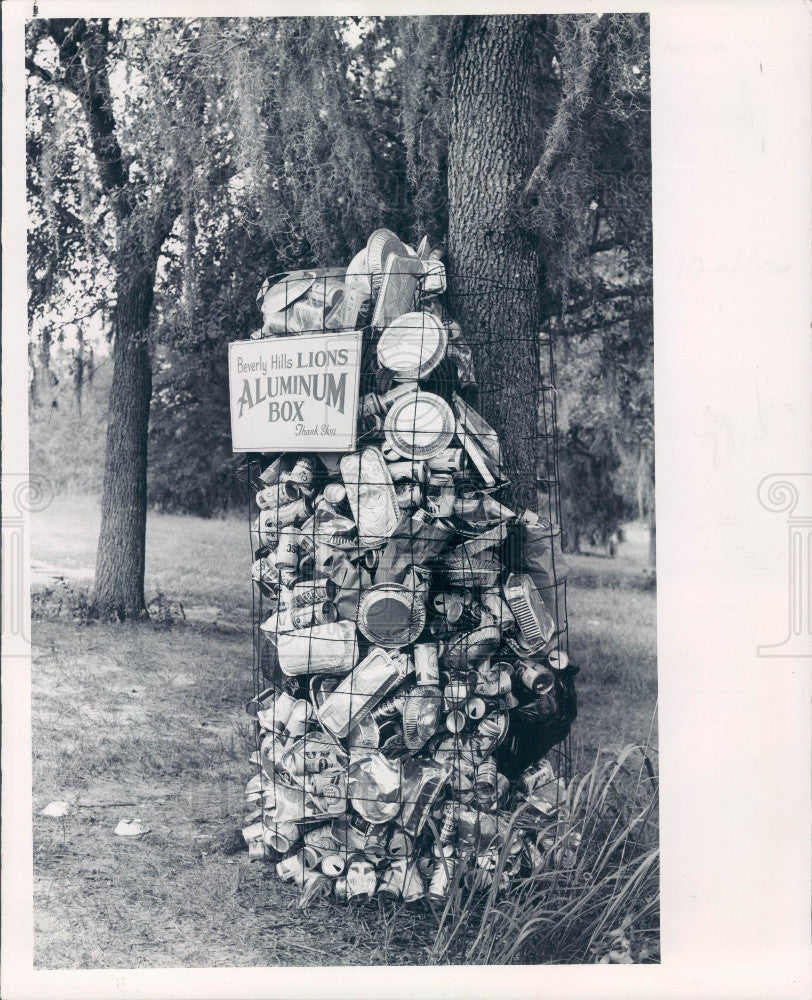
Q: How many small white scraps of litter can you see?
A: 2